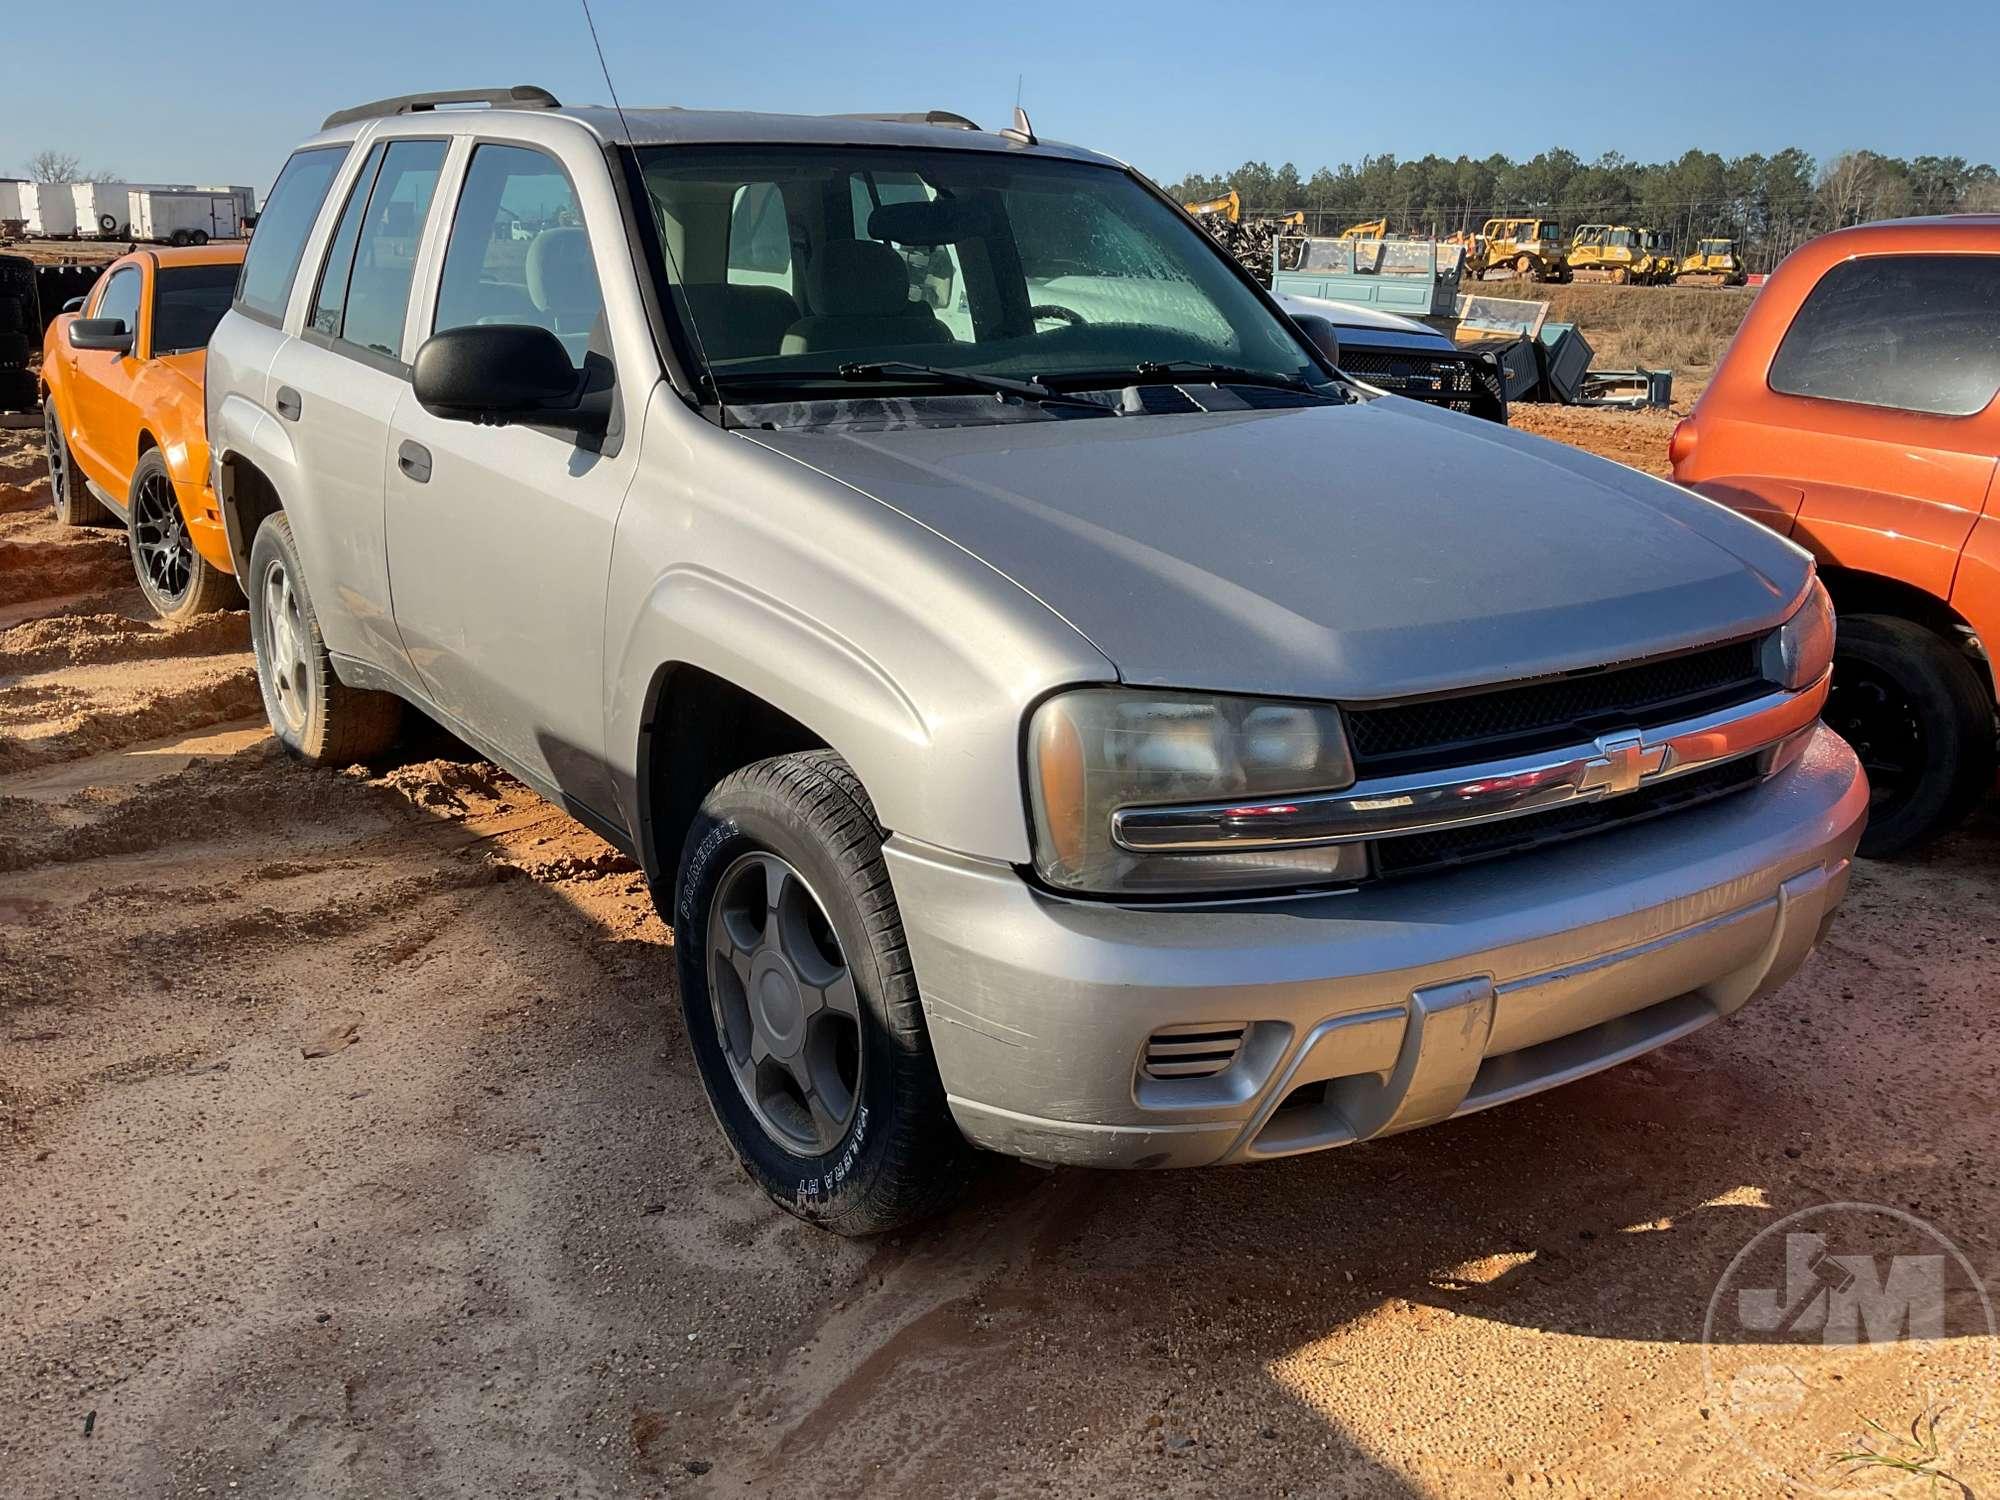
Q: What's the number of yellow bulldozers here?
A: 4